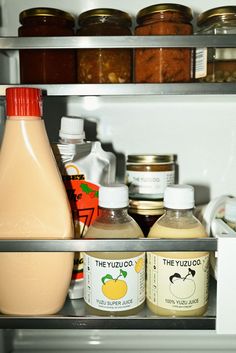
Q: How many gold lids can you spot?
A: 6